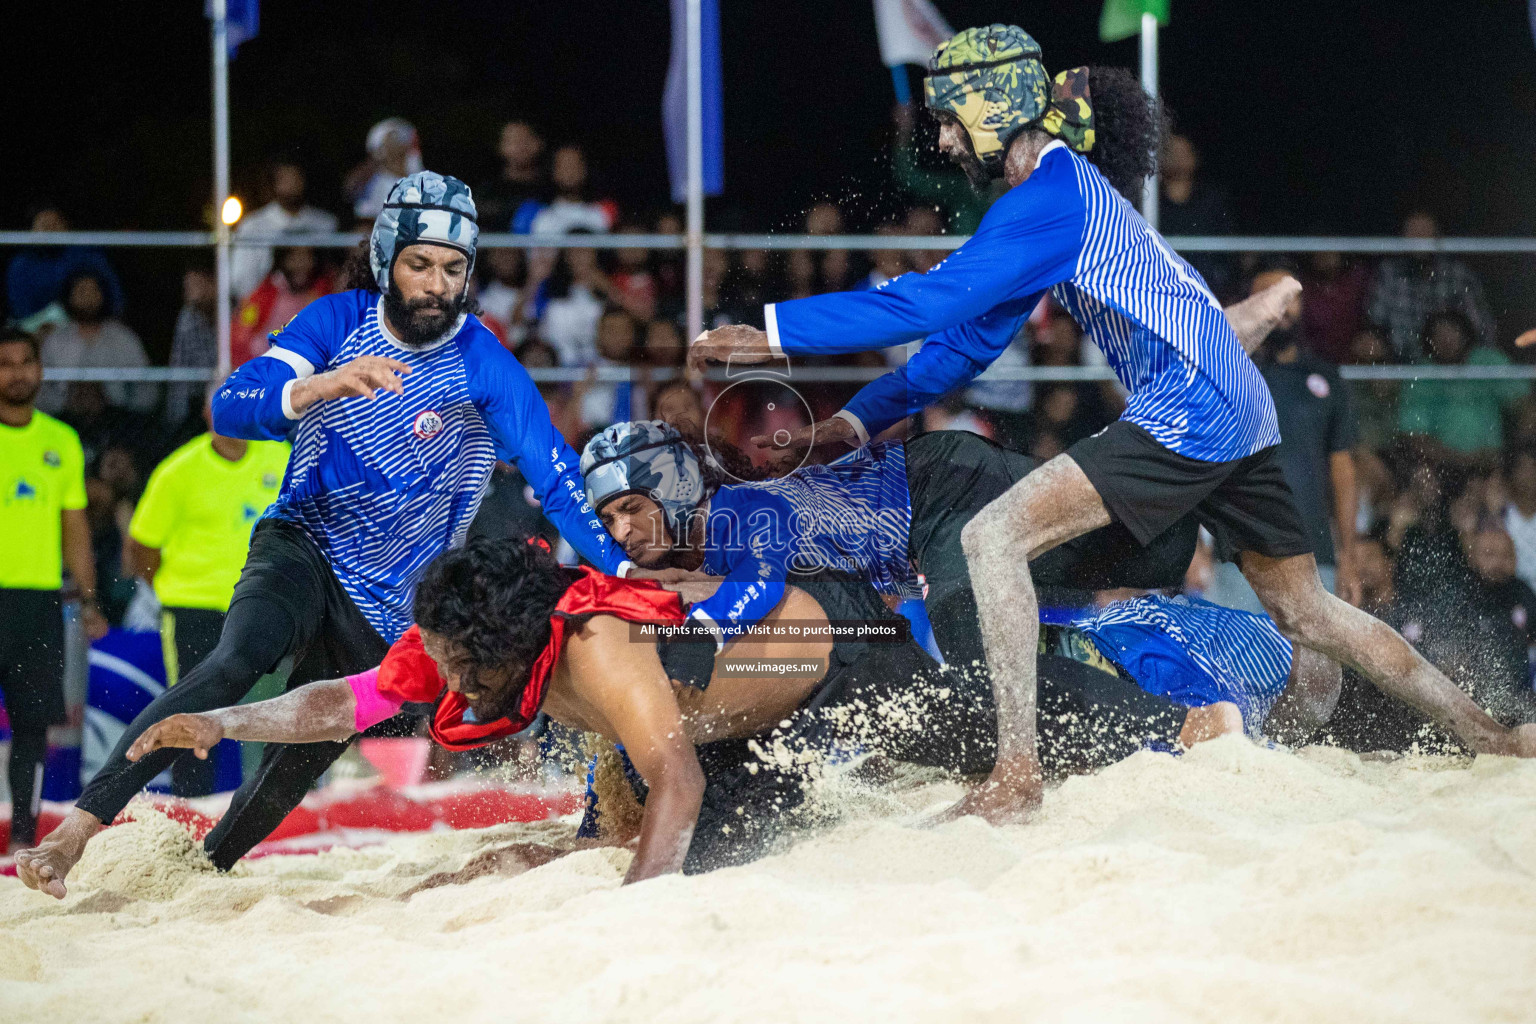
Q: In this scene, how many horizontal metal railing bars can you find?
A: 2